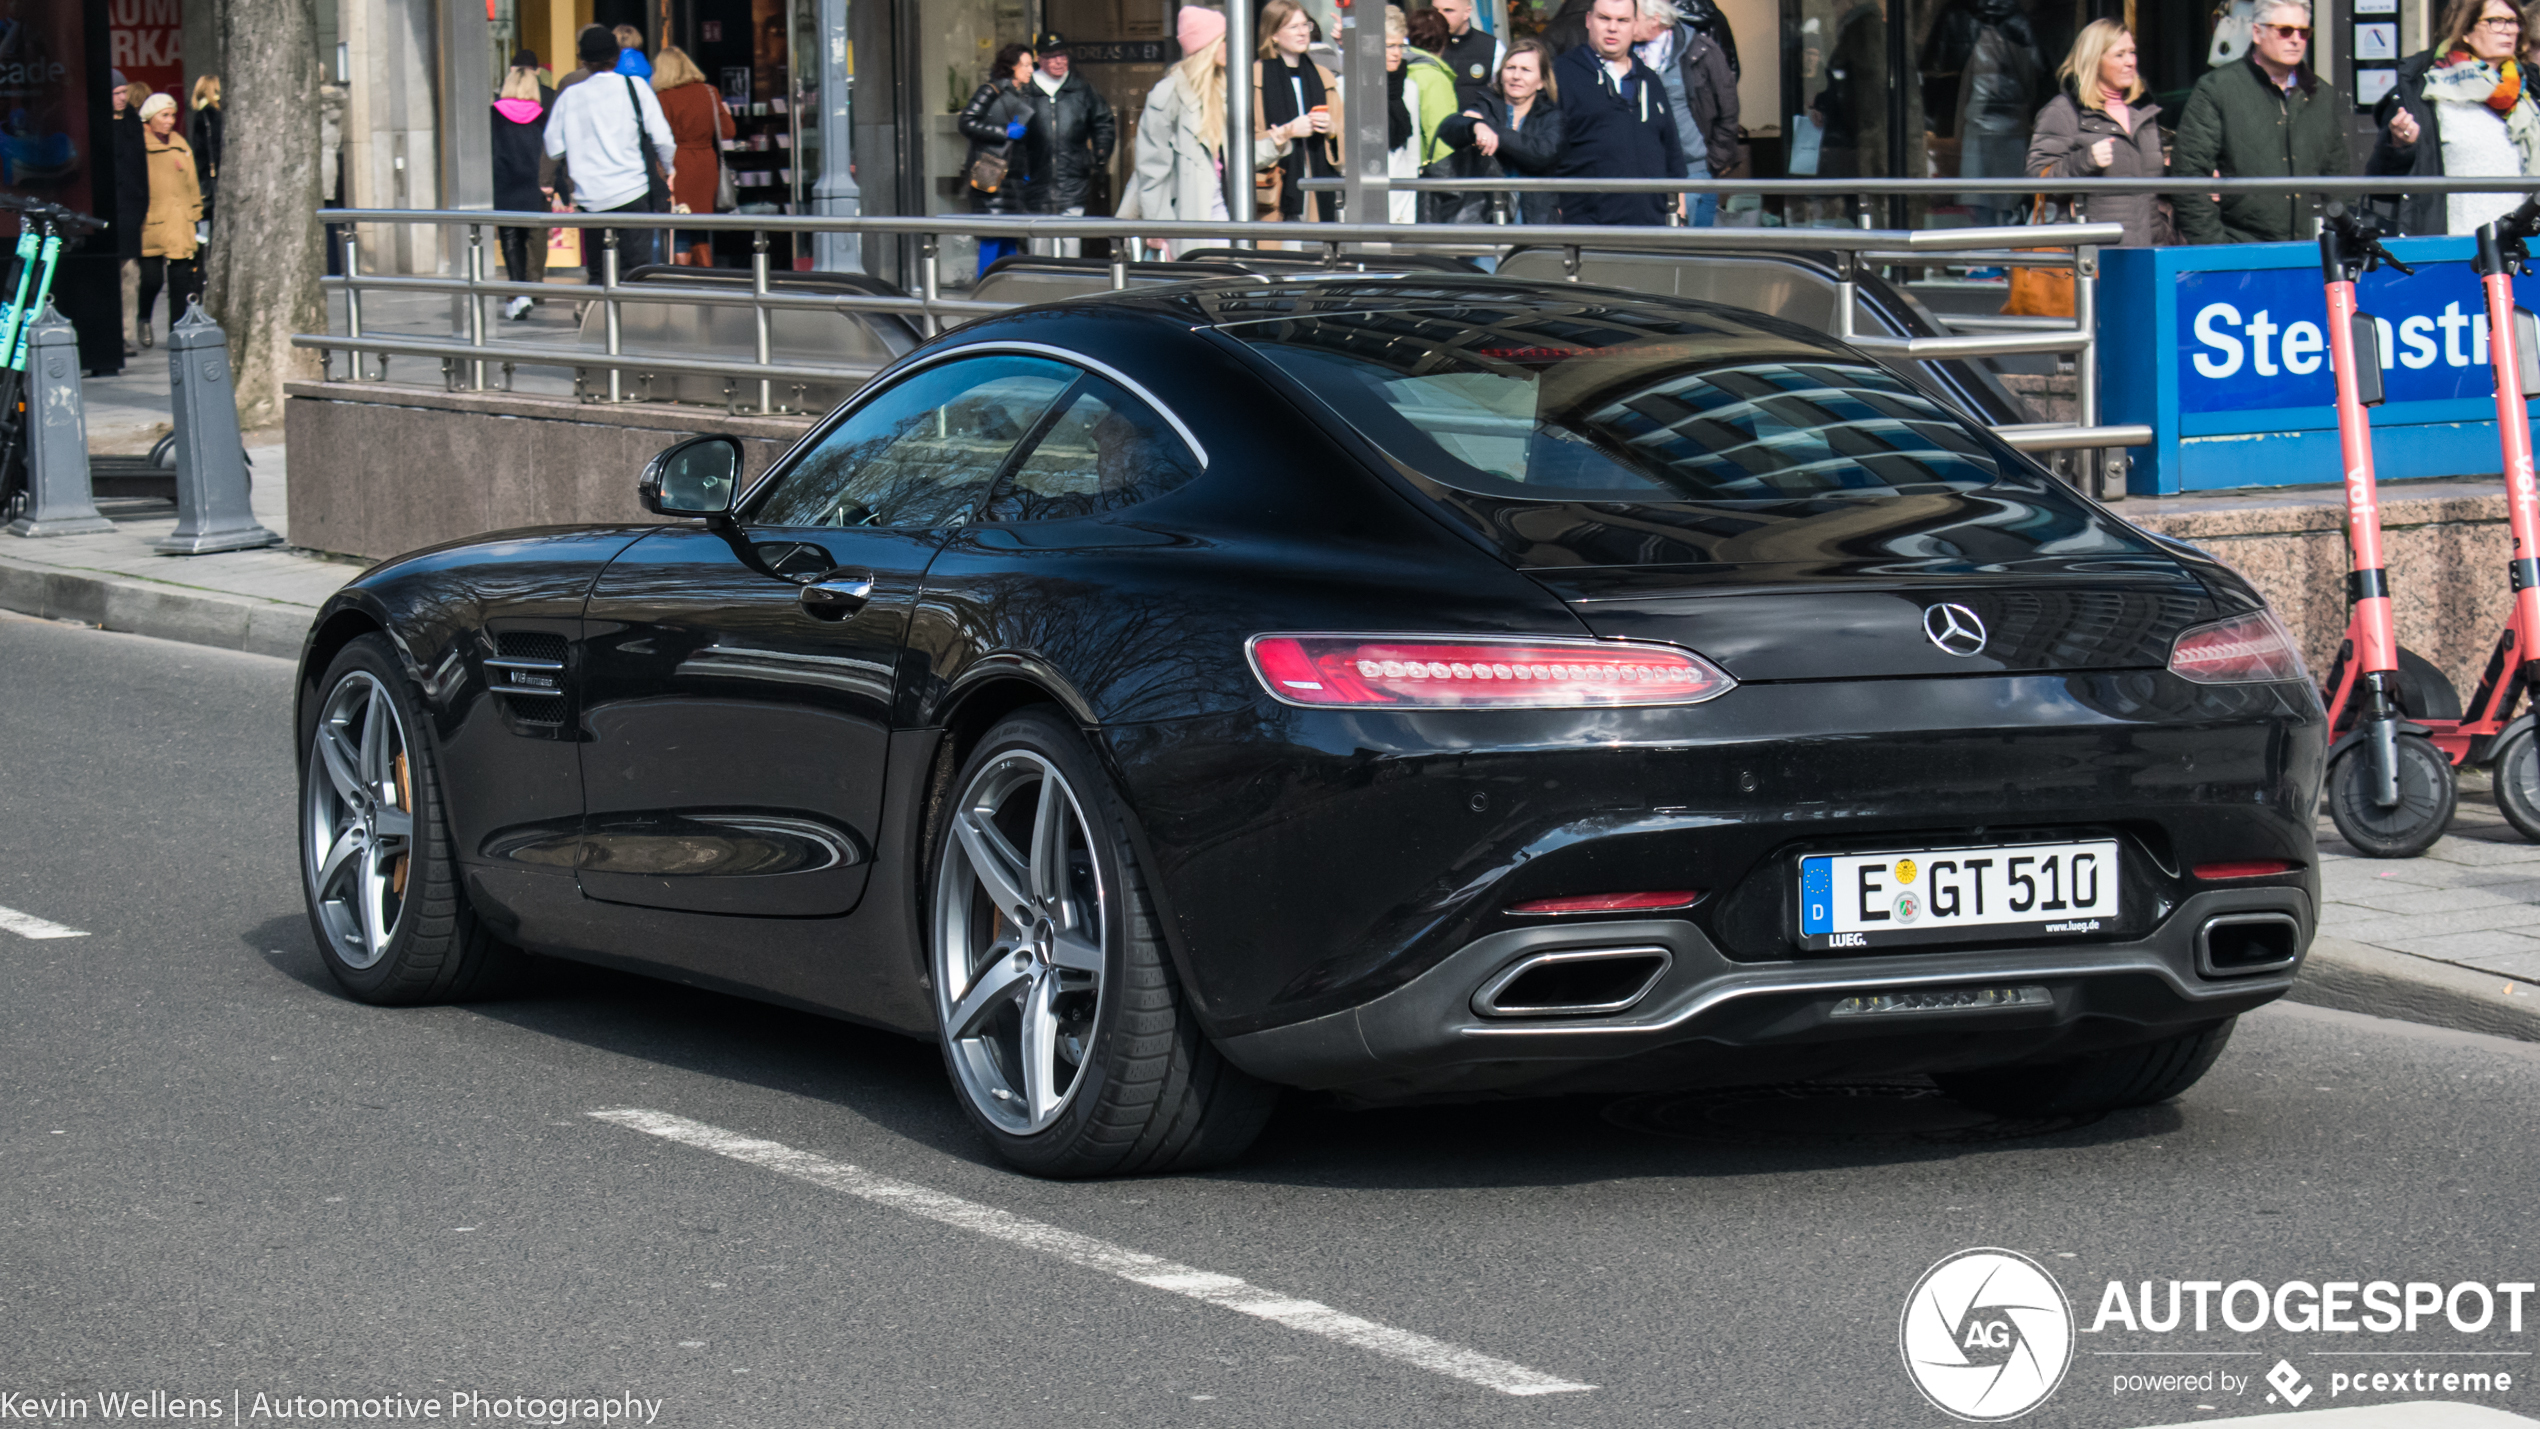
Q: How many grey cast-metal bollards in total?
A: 2